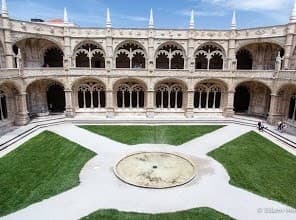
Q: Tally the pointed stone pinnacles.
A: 7